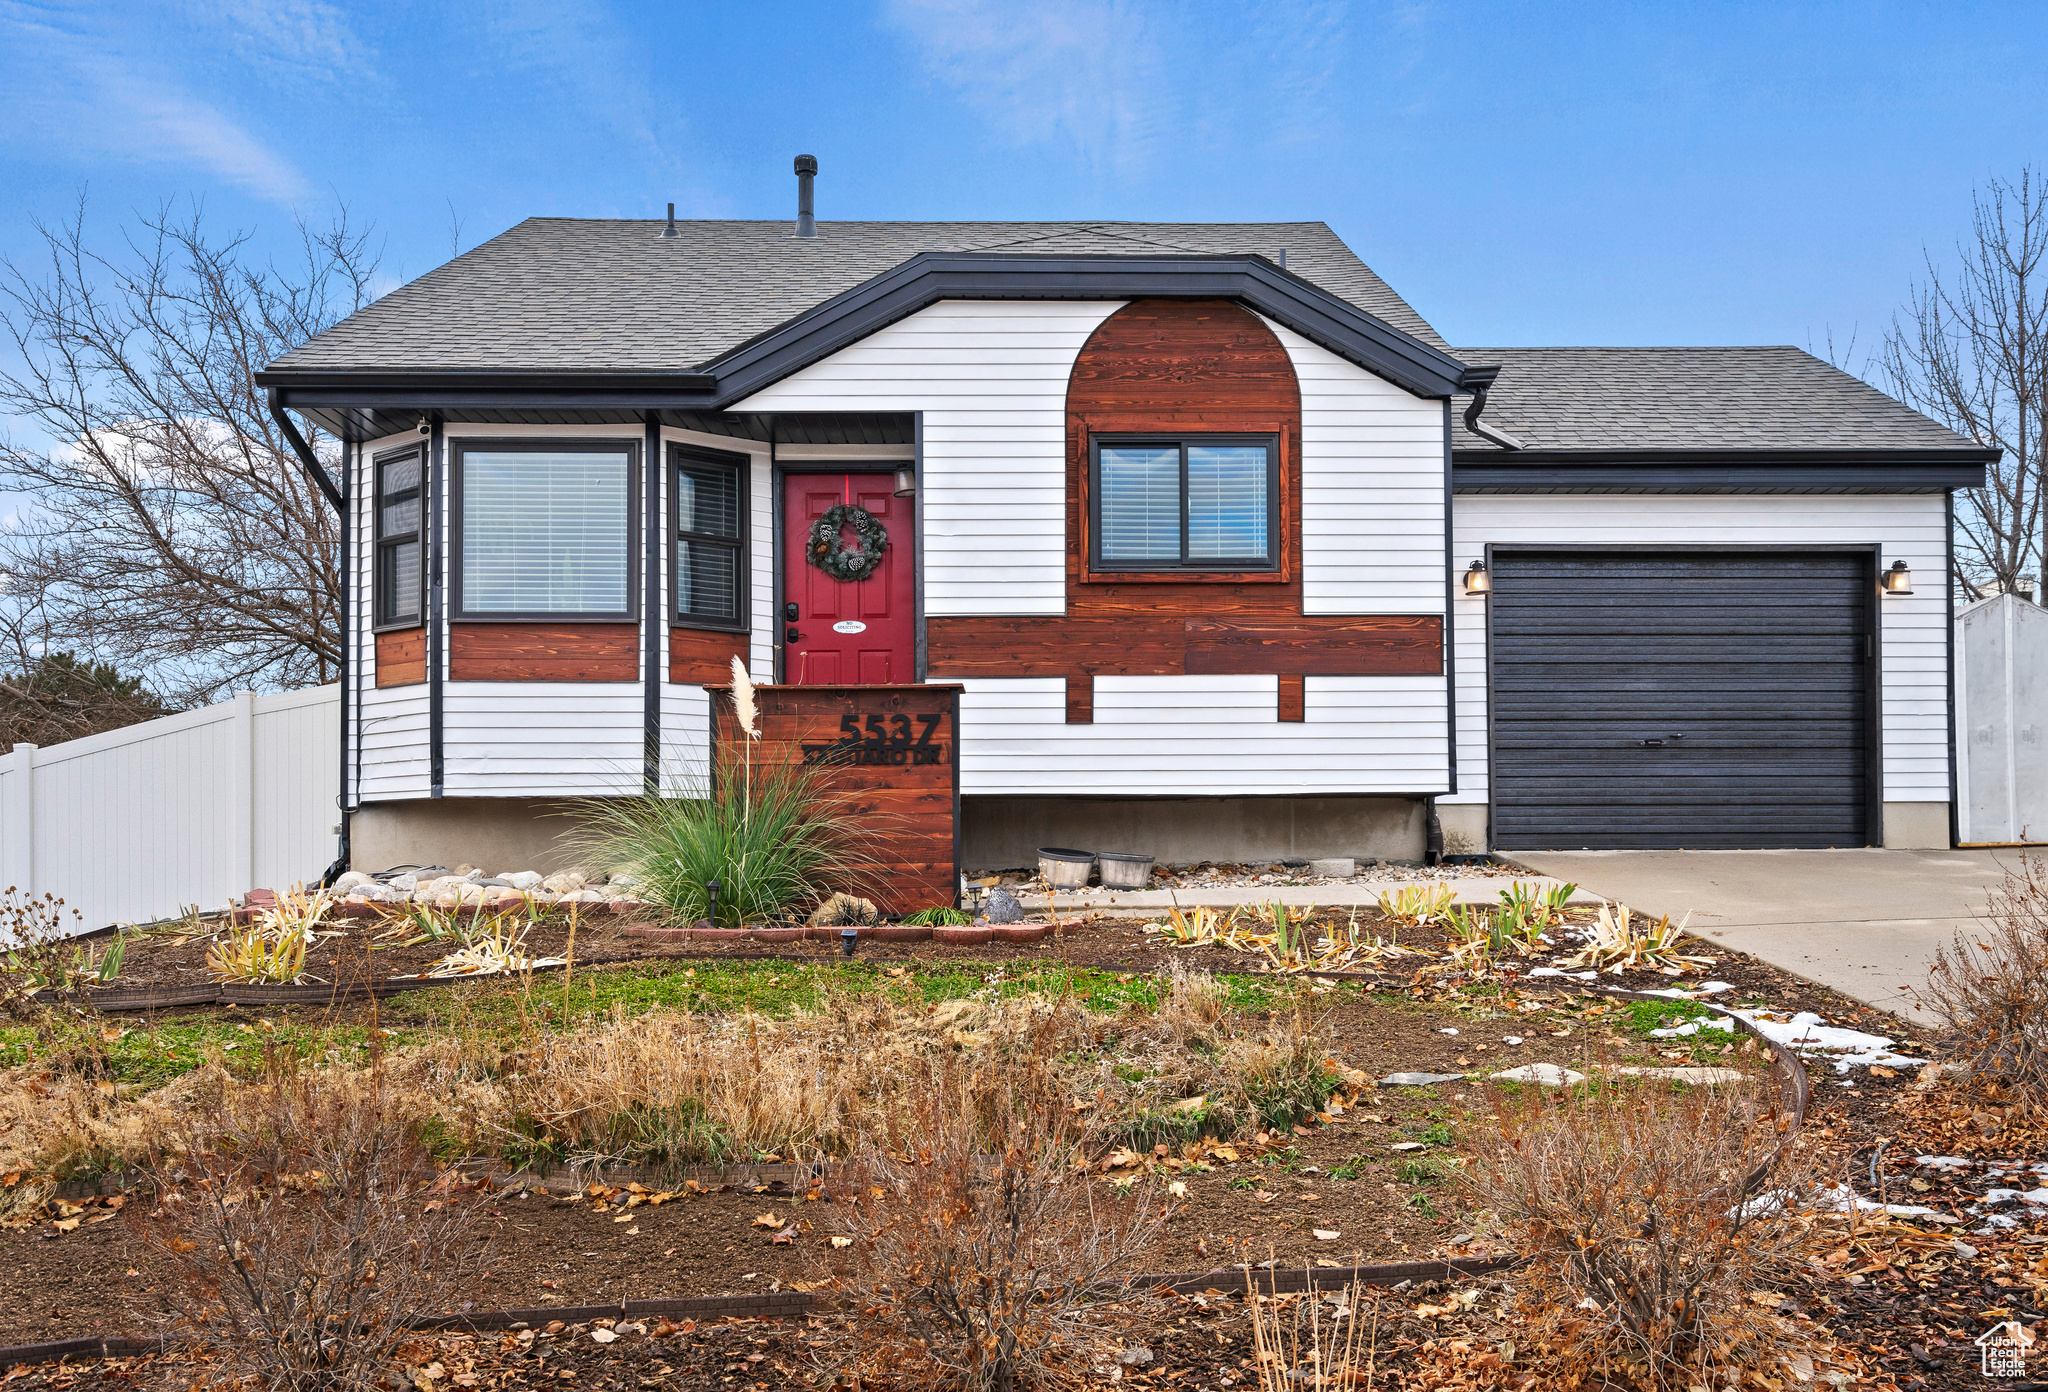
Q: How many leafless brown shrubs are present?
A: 4